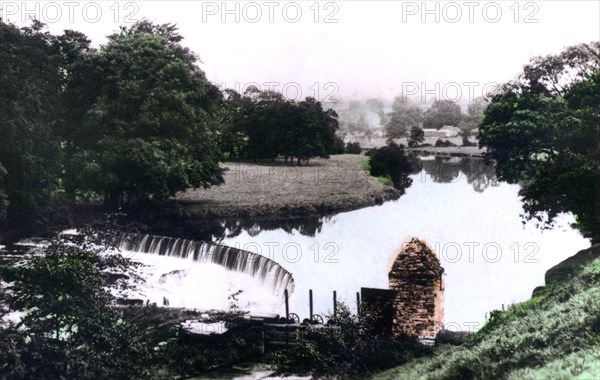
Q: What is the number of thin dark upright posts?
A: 4